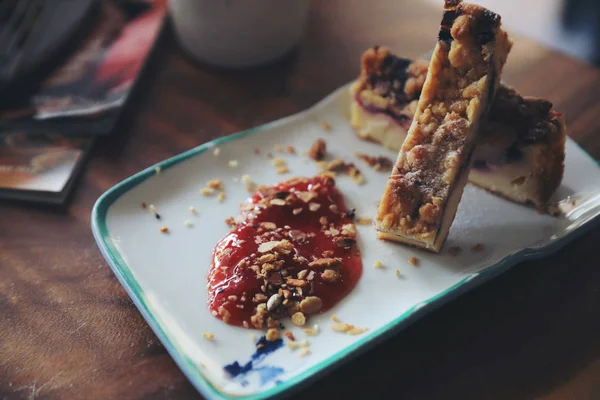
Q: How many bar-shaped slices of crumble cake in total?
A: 2